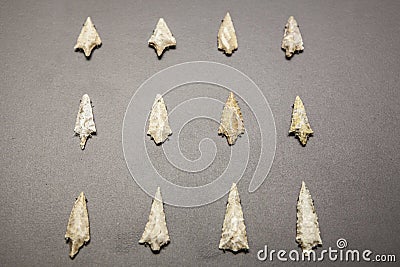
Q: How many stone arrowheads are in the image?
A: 12